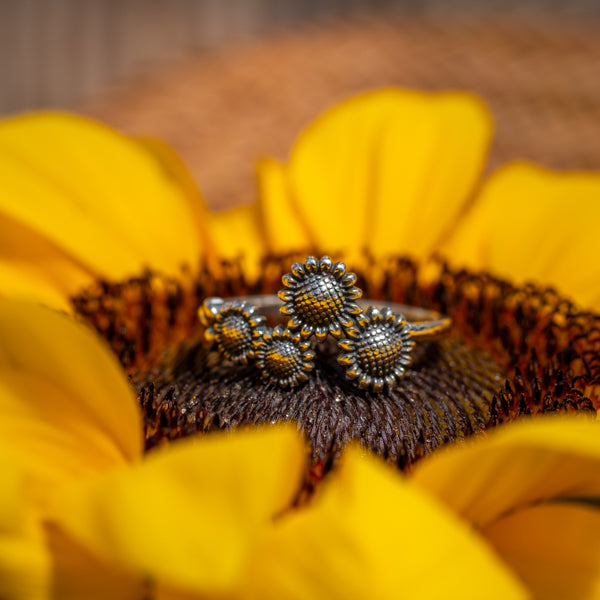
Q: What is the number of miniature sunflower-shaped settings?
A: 4